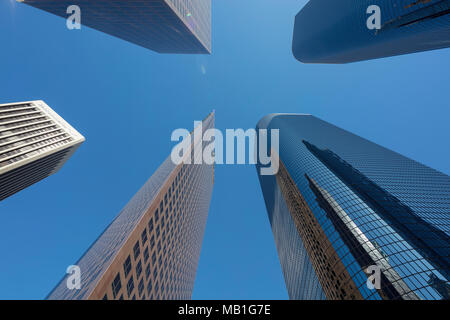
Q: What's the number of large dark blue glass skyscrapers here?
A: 2